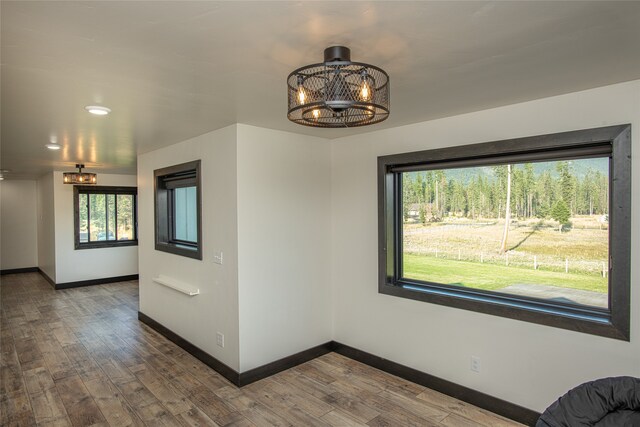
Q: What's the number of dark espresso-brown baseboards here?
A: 6